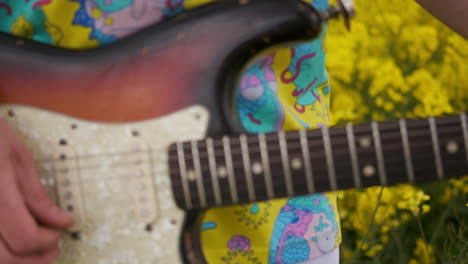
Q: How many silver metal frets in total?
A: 14